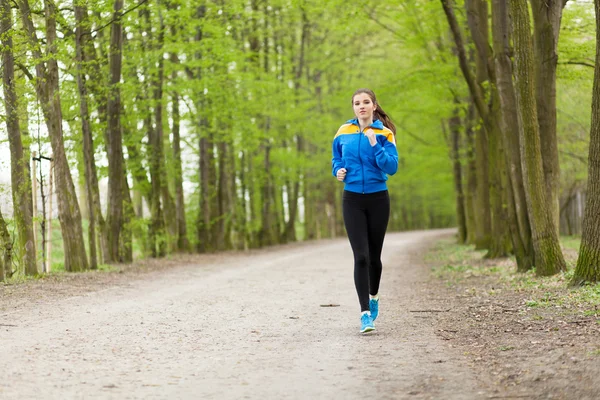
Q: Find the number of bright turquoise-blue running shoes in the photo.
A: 2